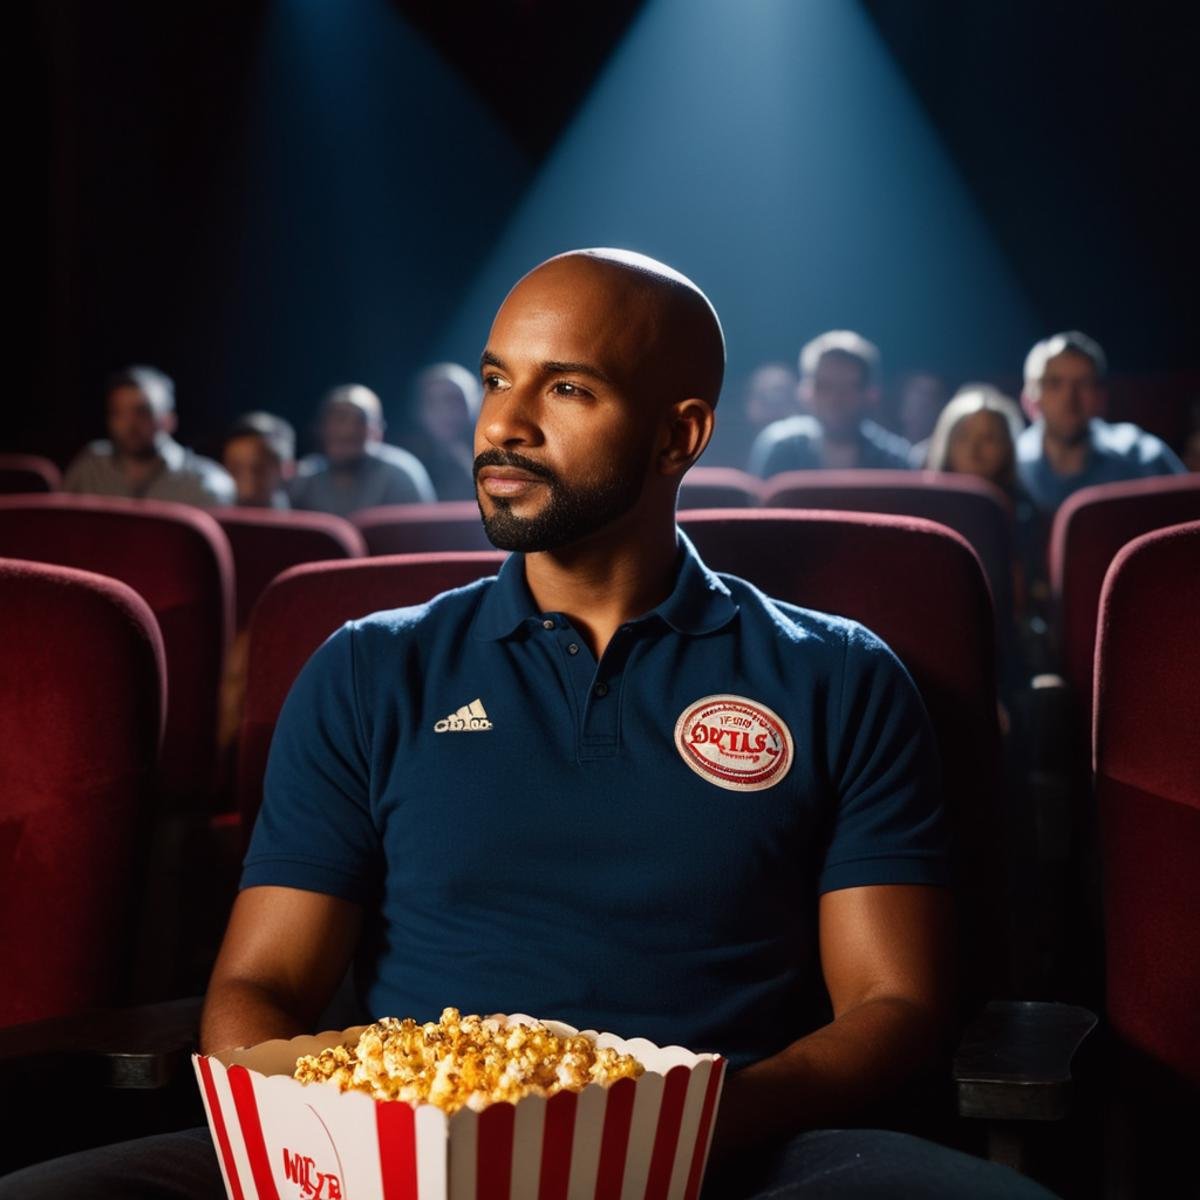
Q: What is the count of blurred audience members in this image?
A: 9